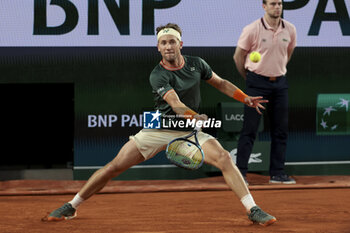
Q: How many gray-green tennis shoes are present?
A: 2